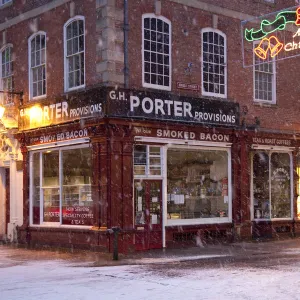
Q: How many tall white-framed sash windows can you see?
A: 6